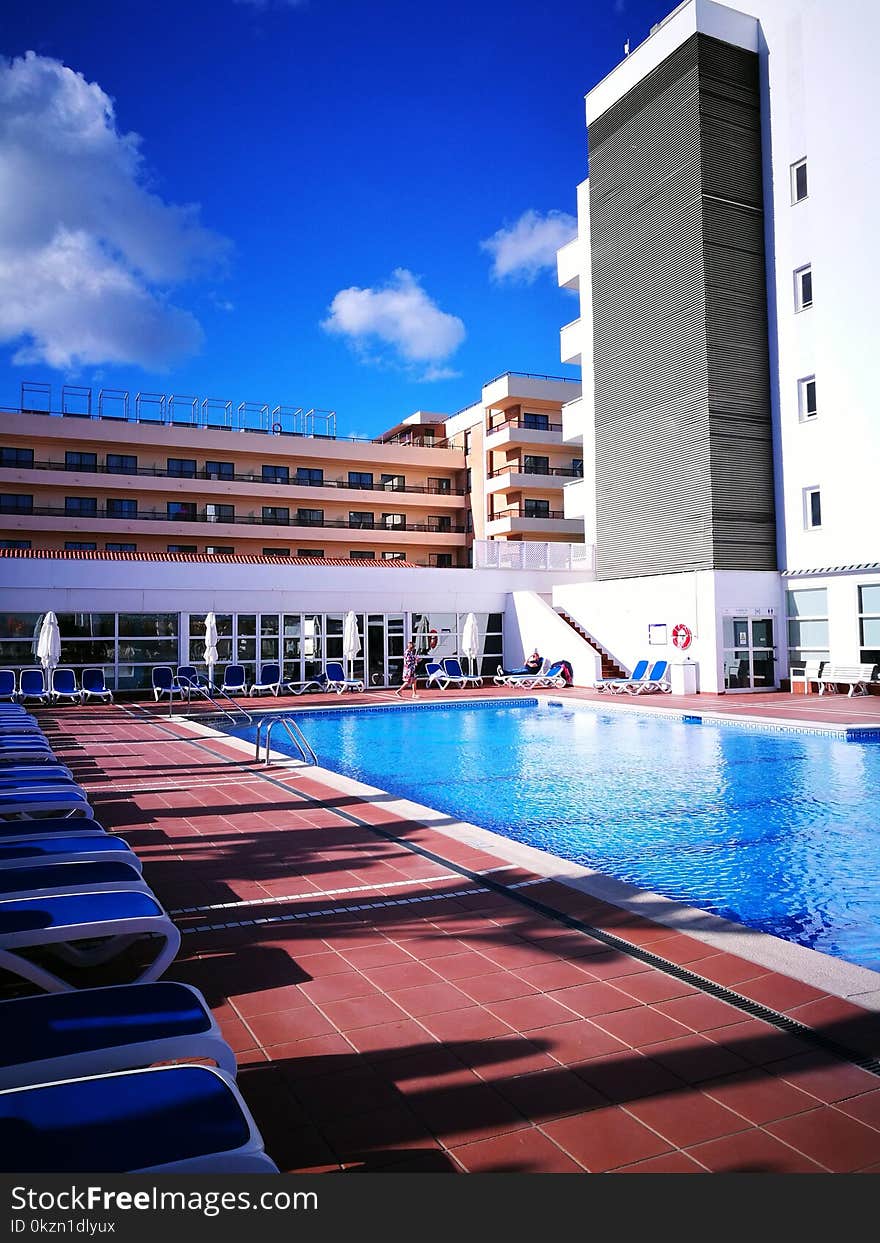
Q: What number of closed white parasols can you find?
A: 4